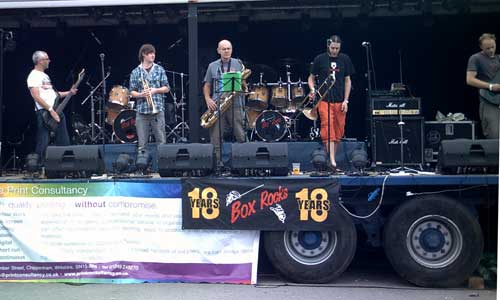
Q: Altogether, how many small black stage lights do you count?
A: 5